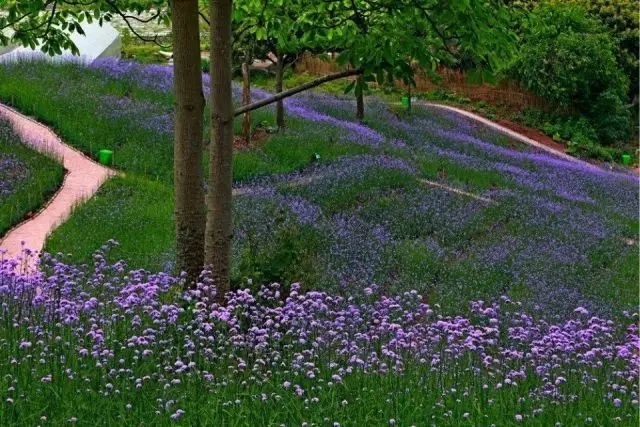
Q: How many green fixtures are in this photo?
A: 3